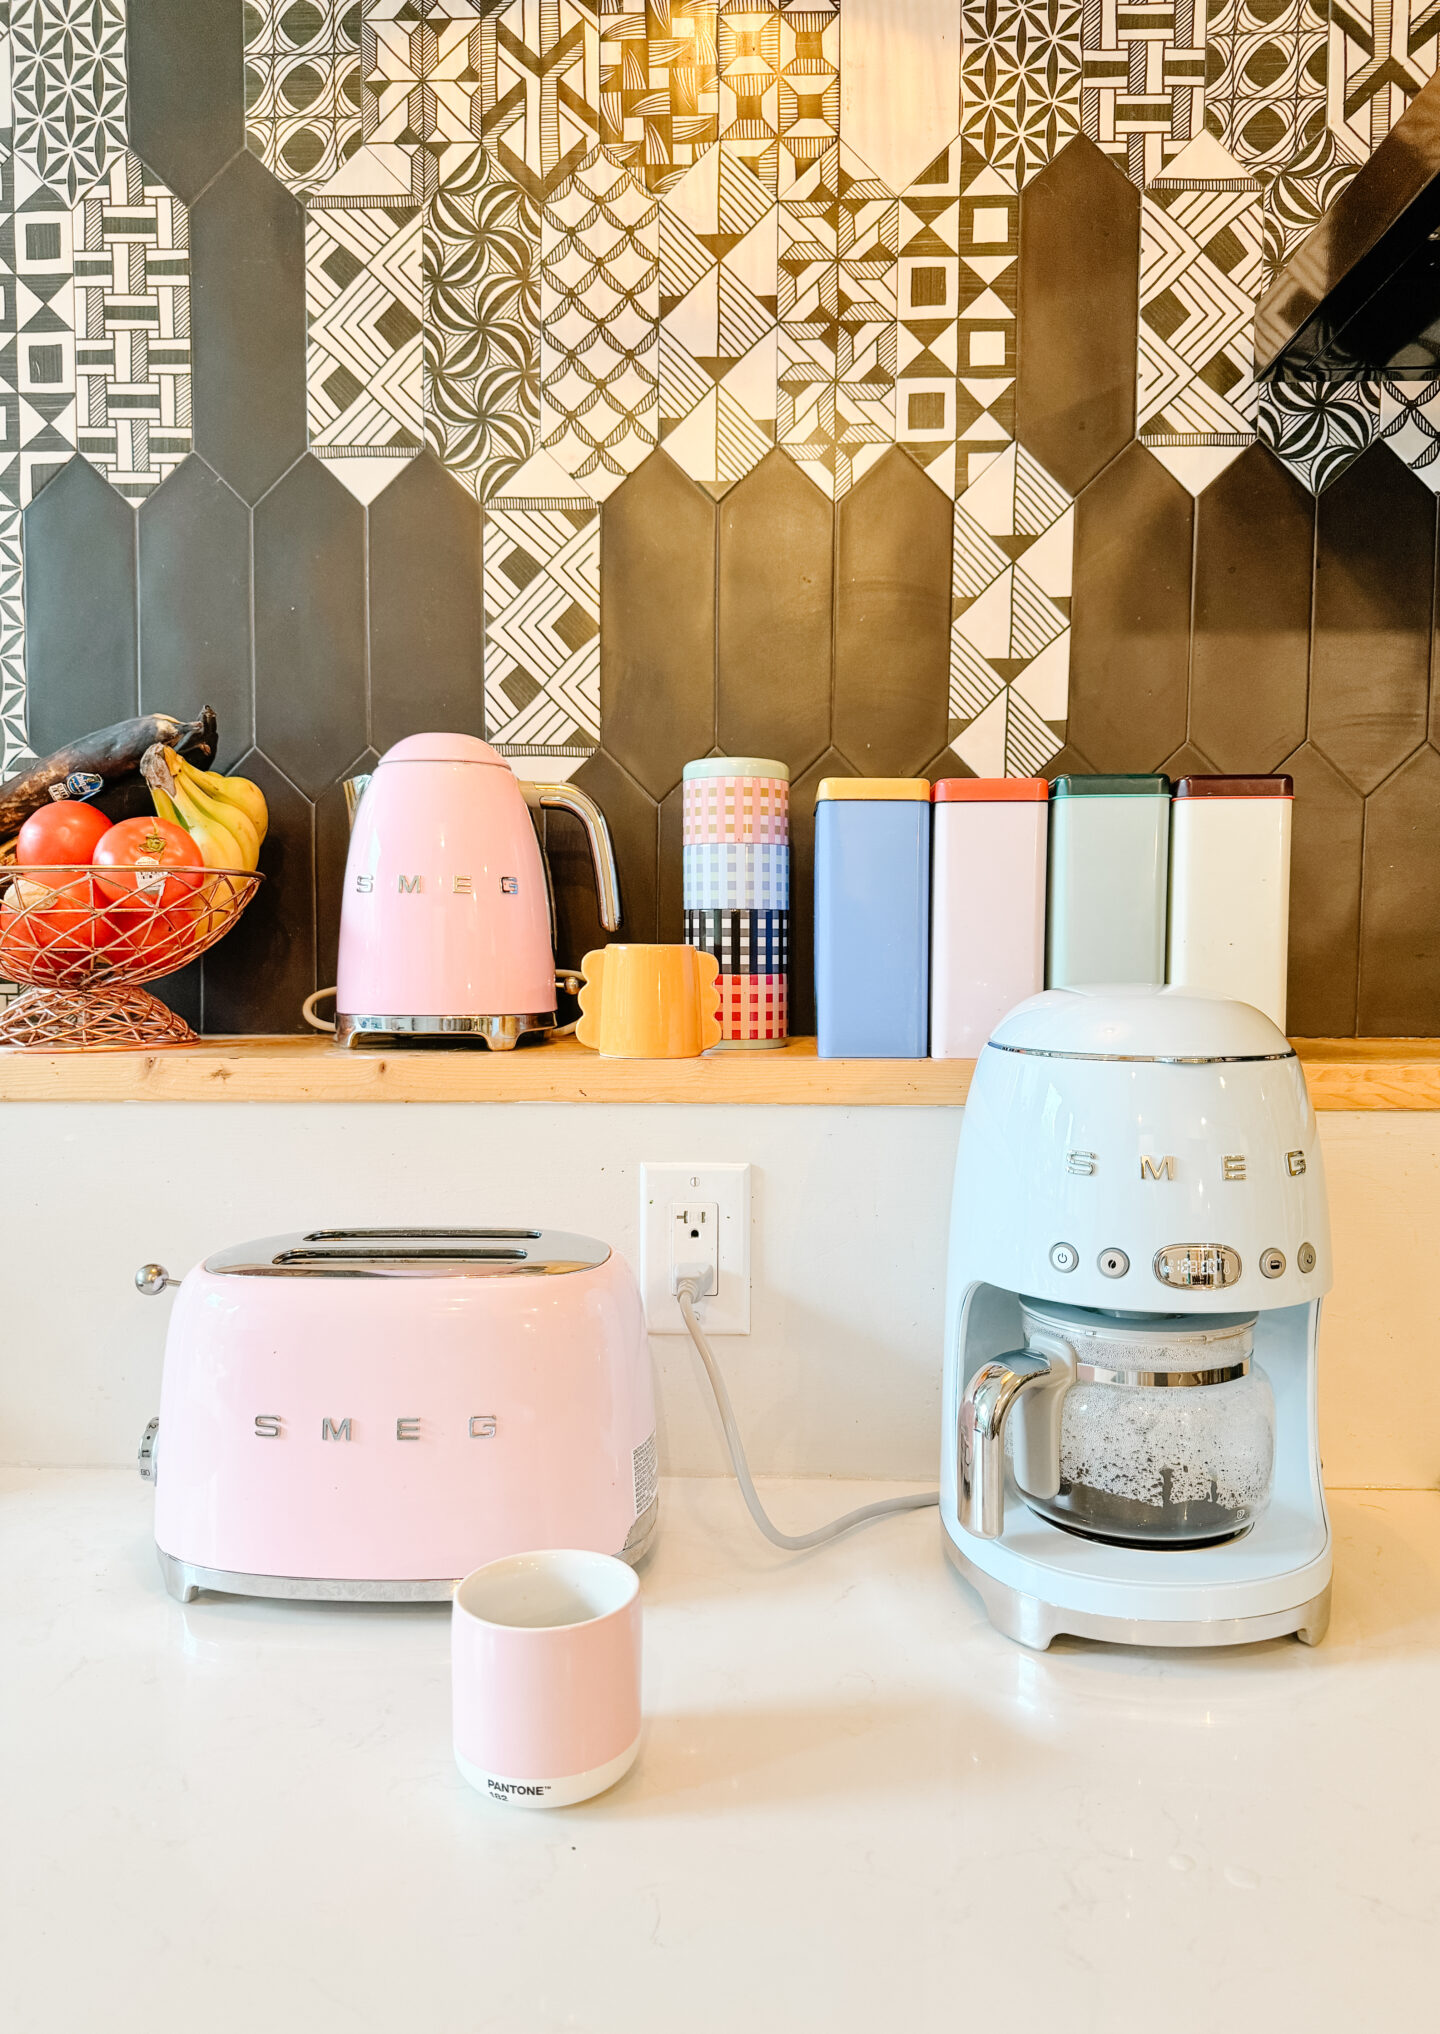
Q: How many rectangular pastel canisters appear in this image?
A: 4